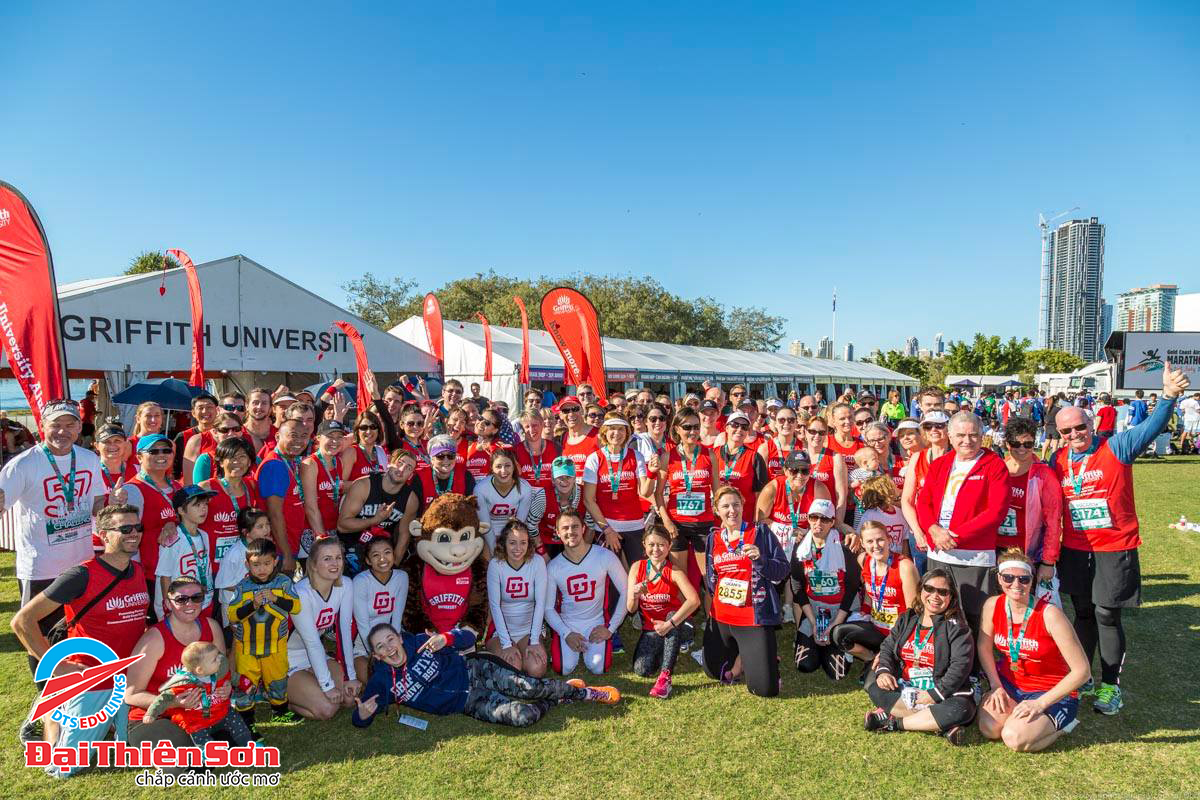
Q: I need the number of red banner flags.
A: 7